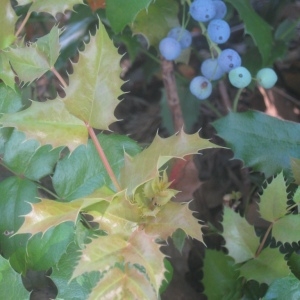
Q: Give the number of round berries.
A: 10